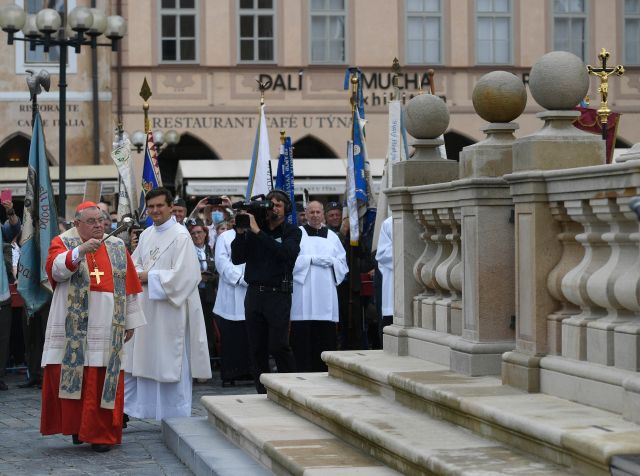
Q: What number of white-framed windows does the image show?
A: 8